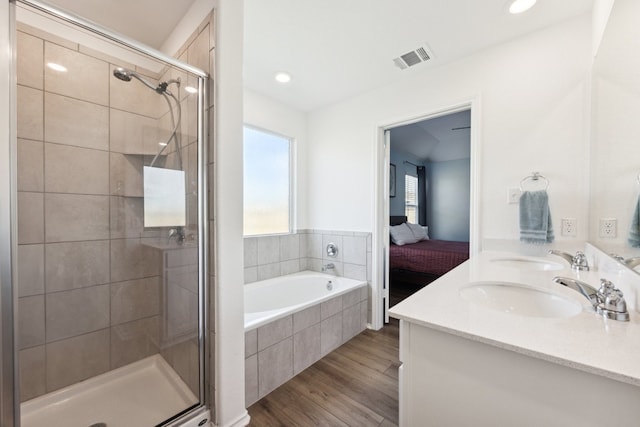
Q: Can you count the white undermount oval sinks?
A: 2